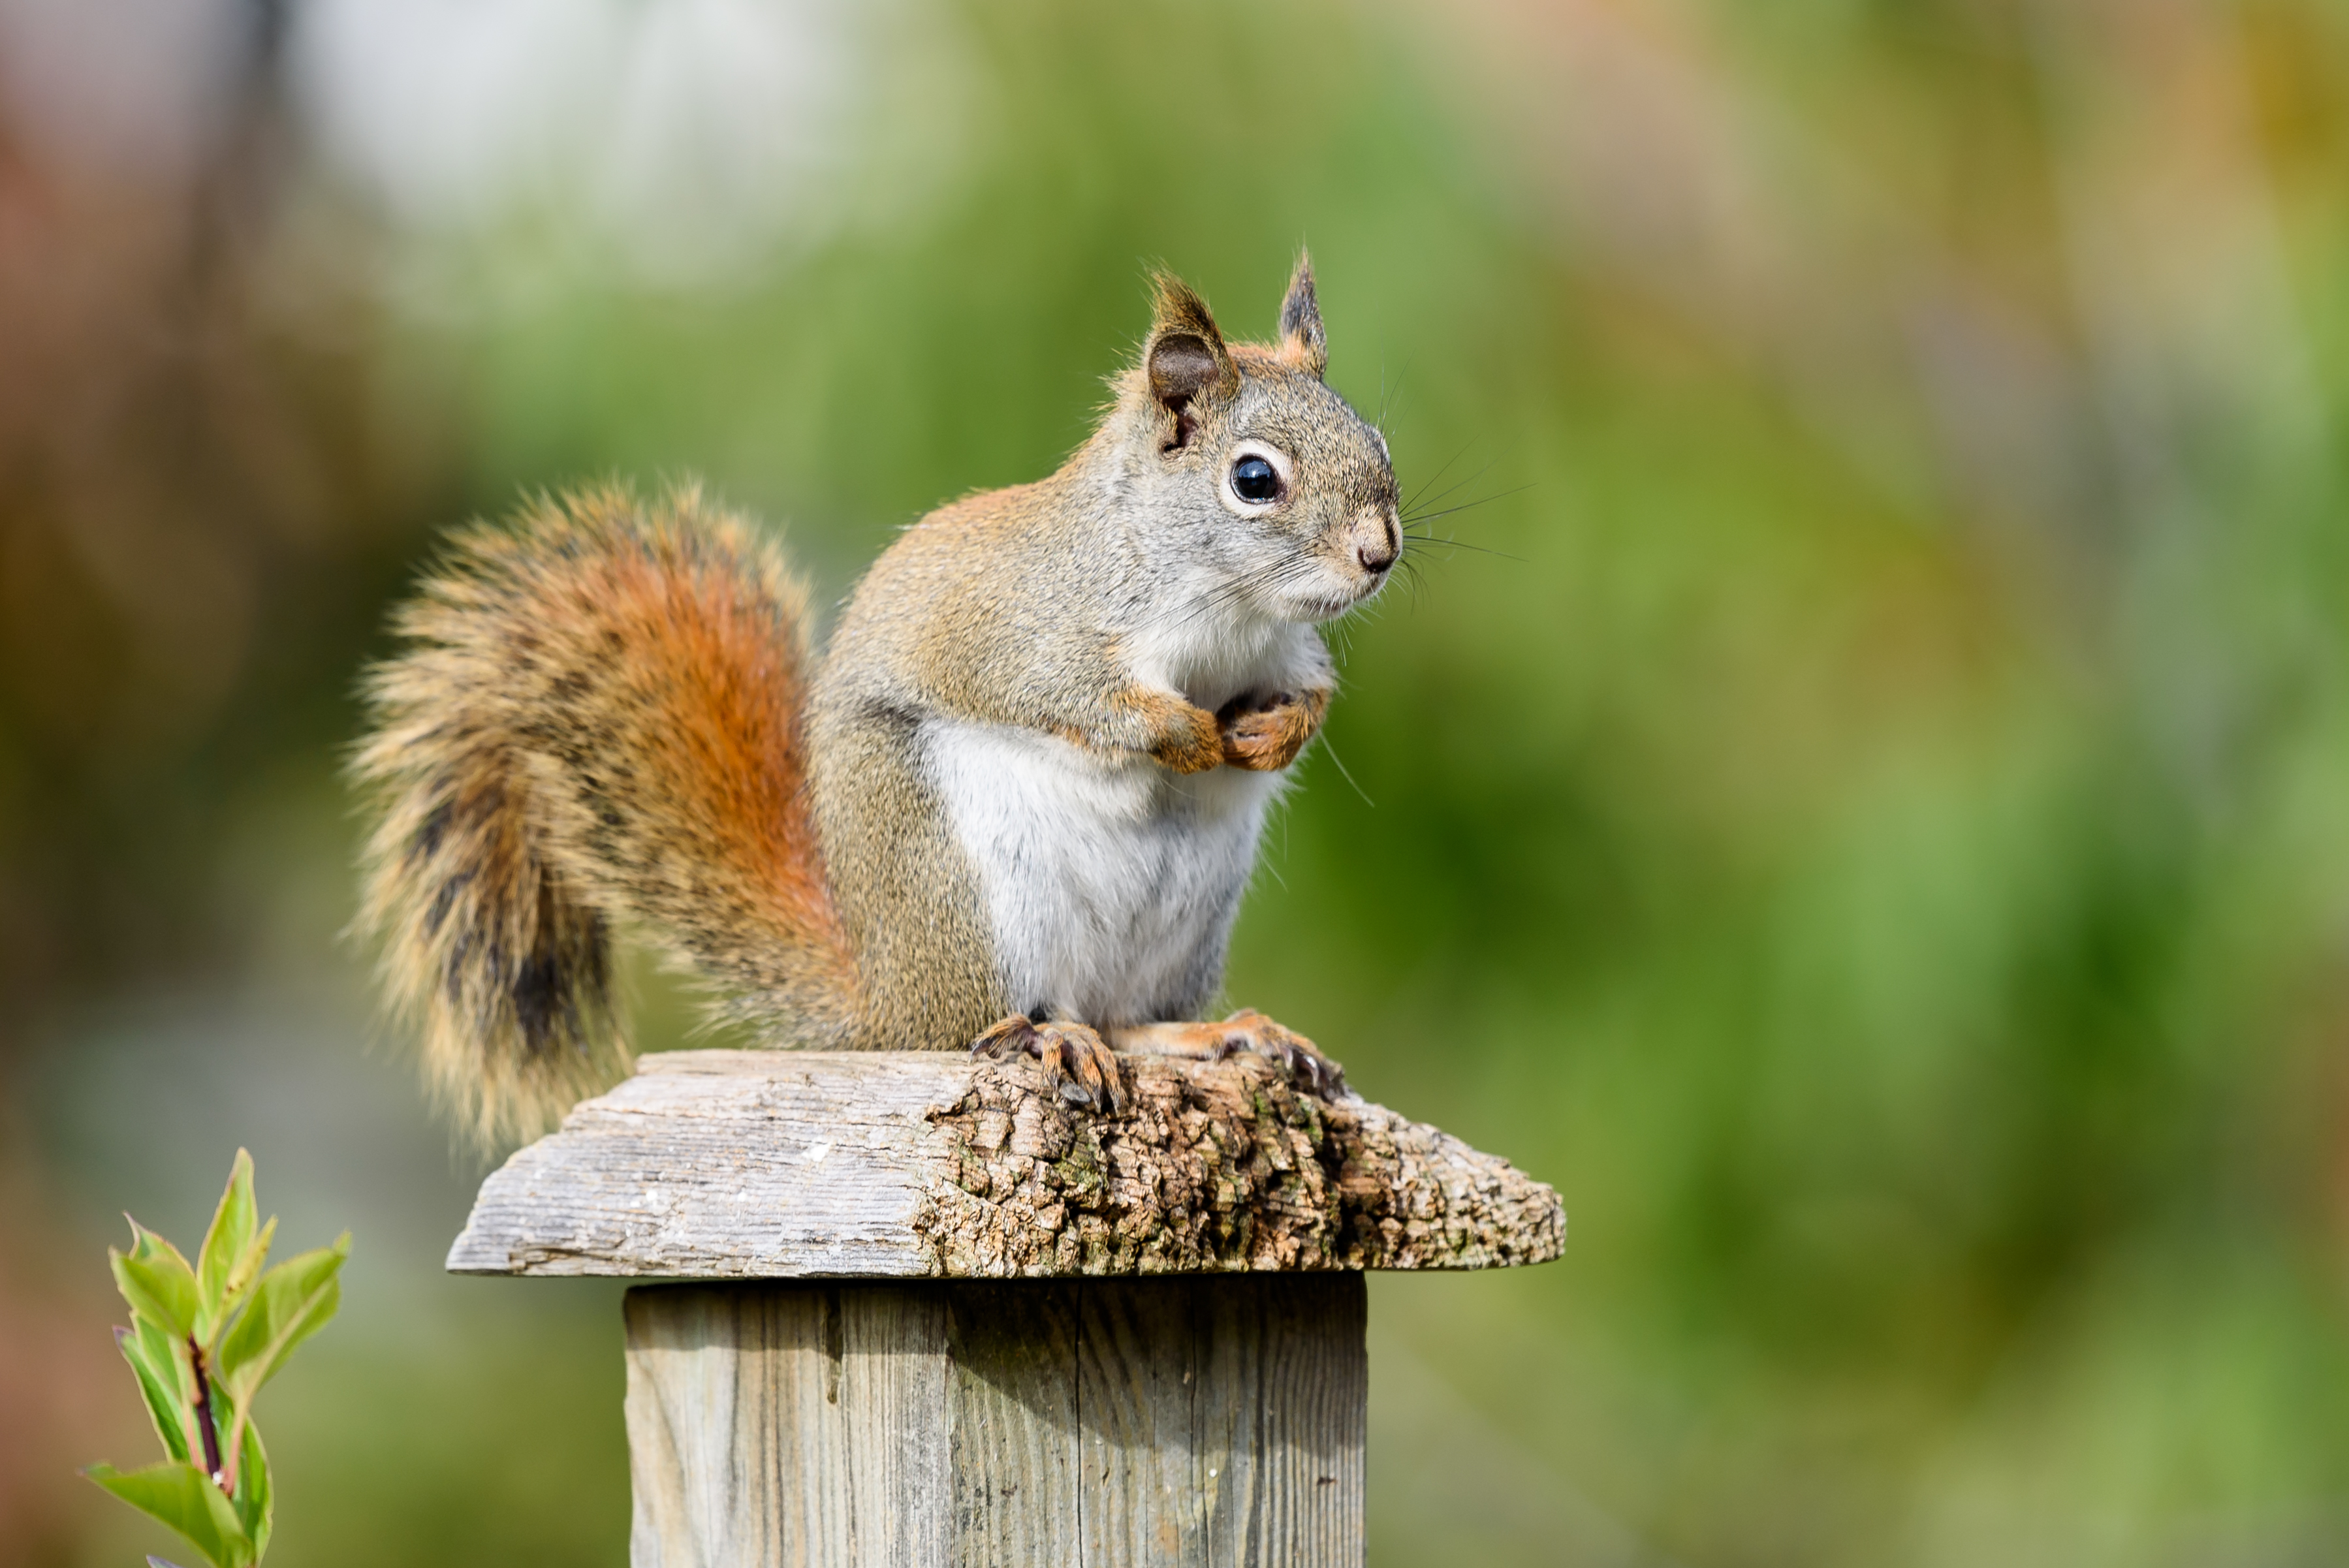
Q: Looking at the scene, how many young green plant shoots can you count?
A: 1